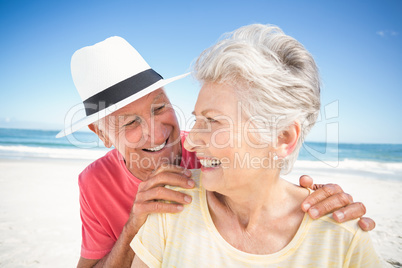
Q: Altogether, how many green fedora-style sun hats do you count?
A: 0